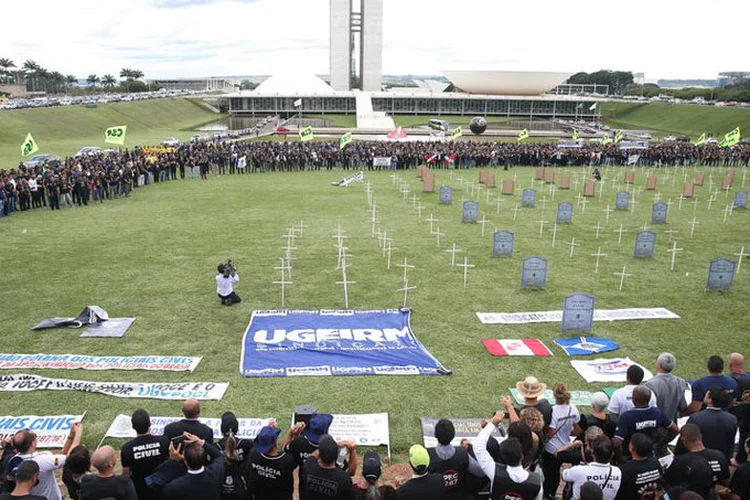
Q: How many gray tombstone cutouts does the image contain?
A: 12